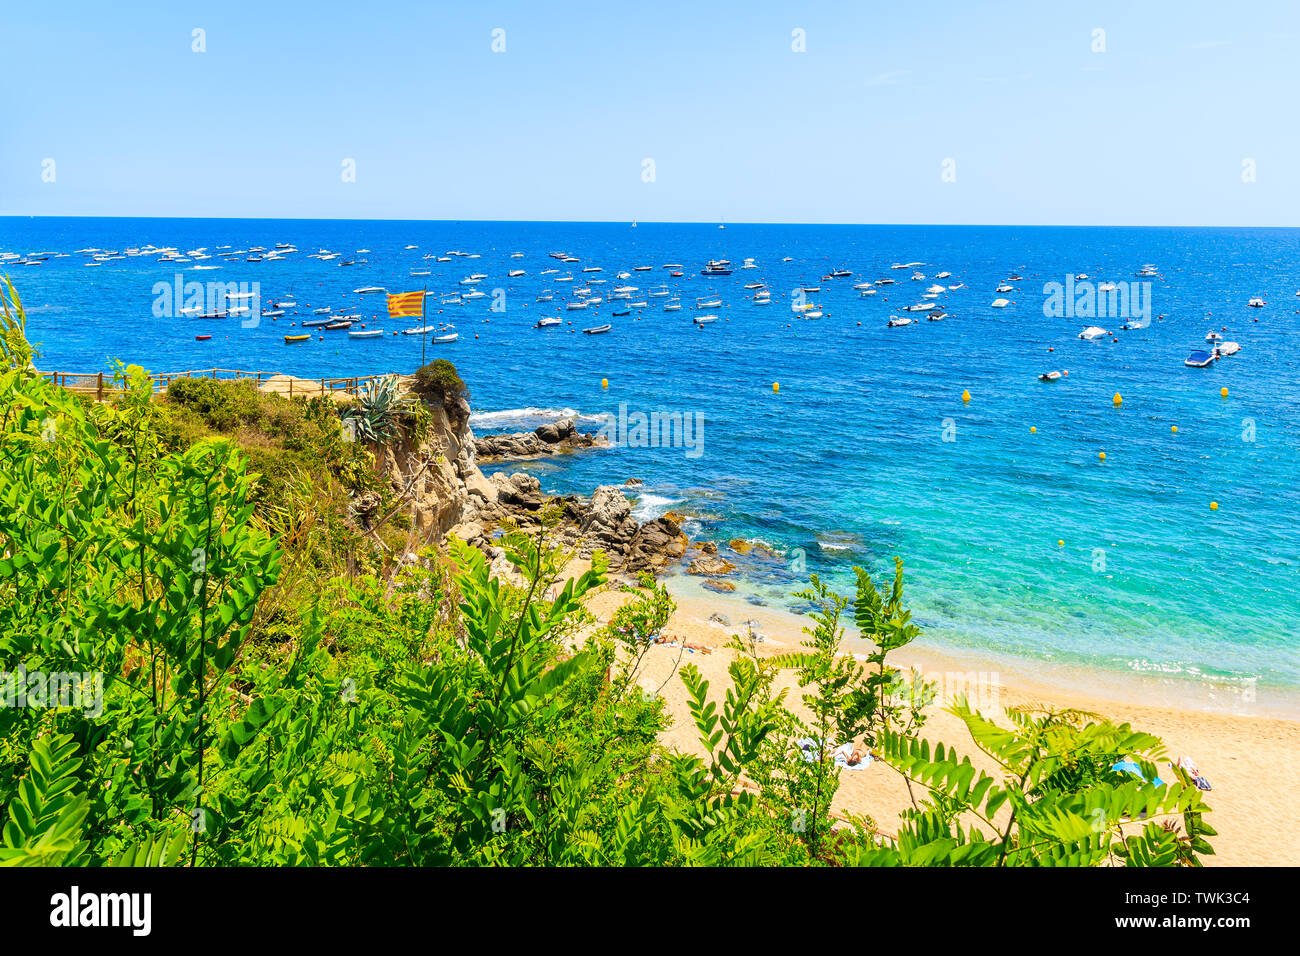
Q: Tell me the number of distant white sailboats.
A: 2